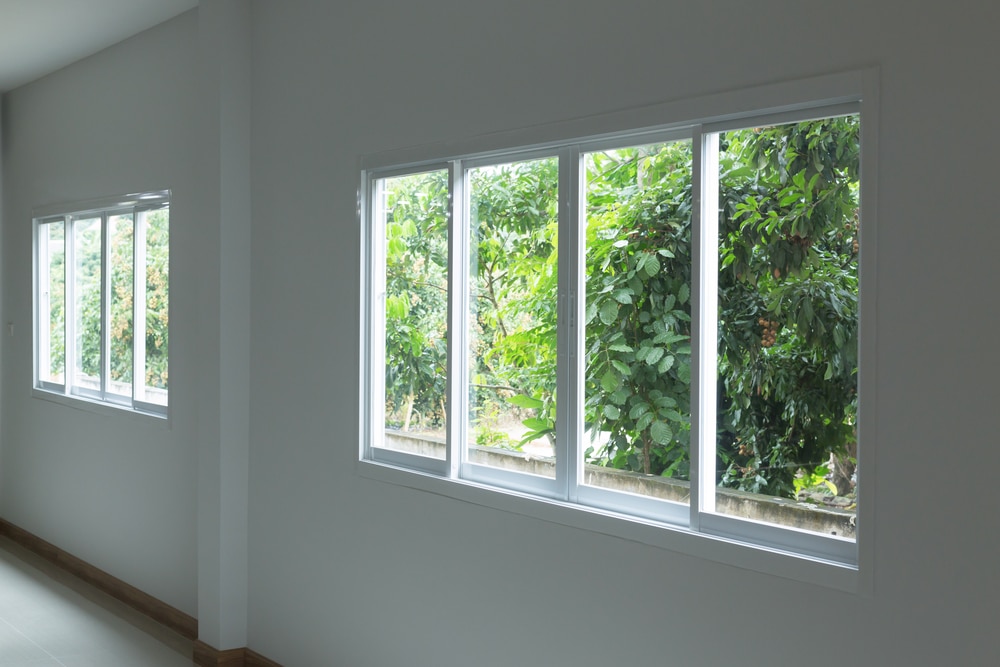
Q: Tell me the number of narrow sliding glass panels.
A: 8